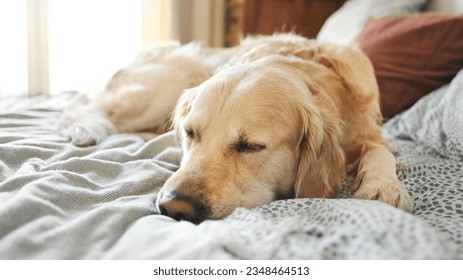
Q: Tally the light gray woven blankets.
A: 1